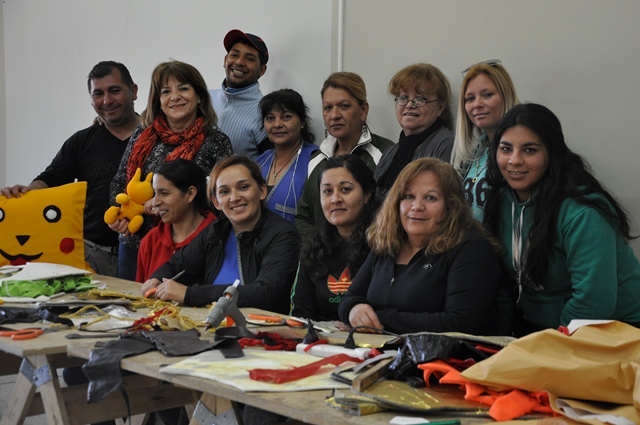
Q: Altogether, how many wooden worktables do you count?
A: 2